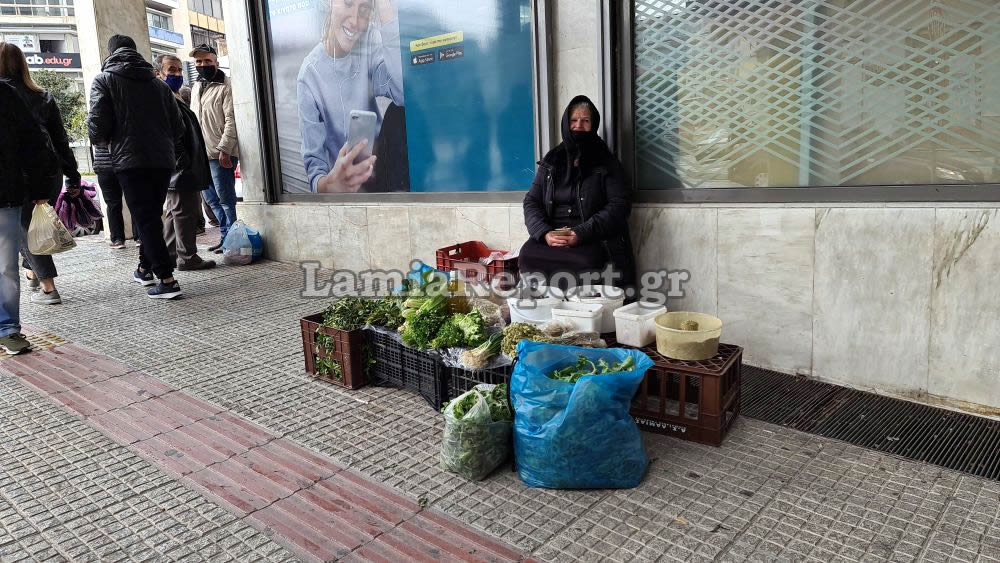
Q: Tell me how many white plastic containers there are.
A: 4